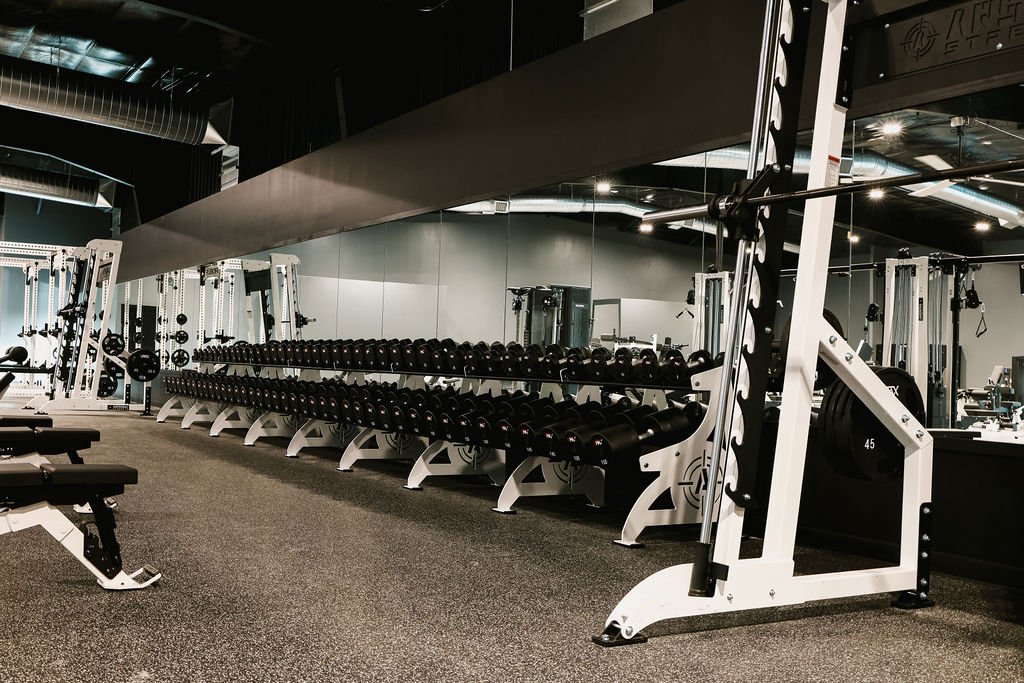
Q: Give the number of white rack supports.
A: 9